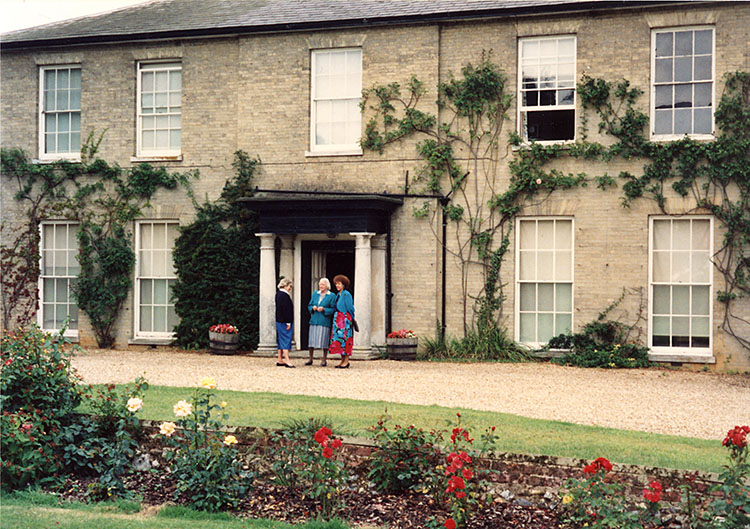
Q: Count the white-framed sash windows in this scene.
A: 9